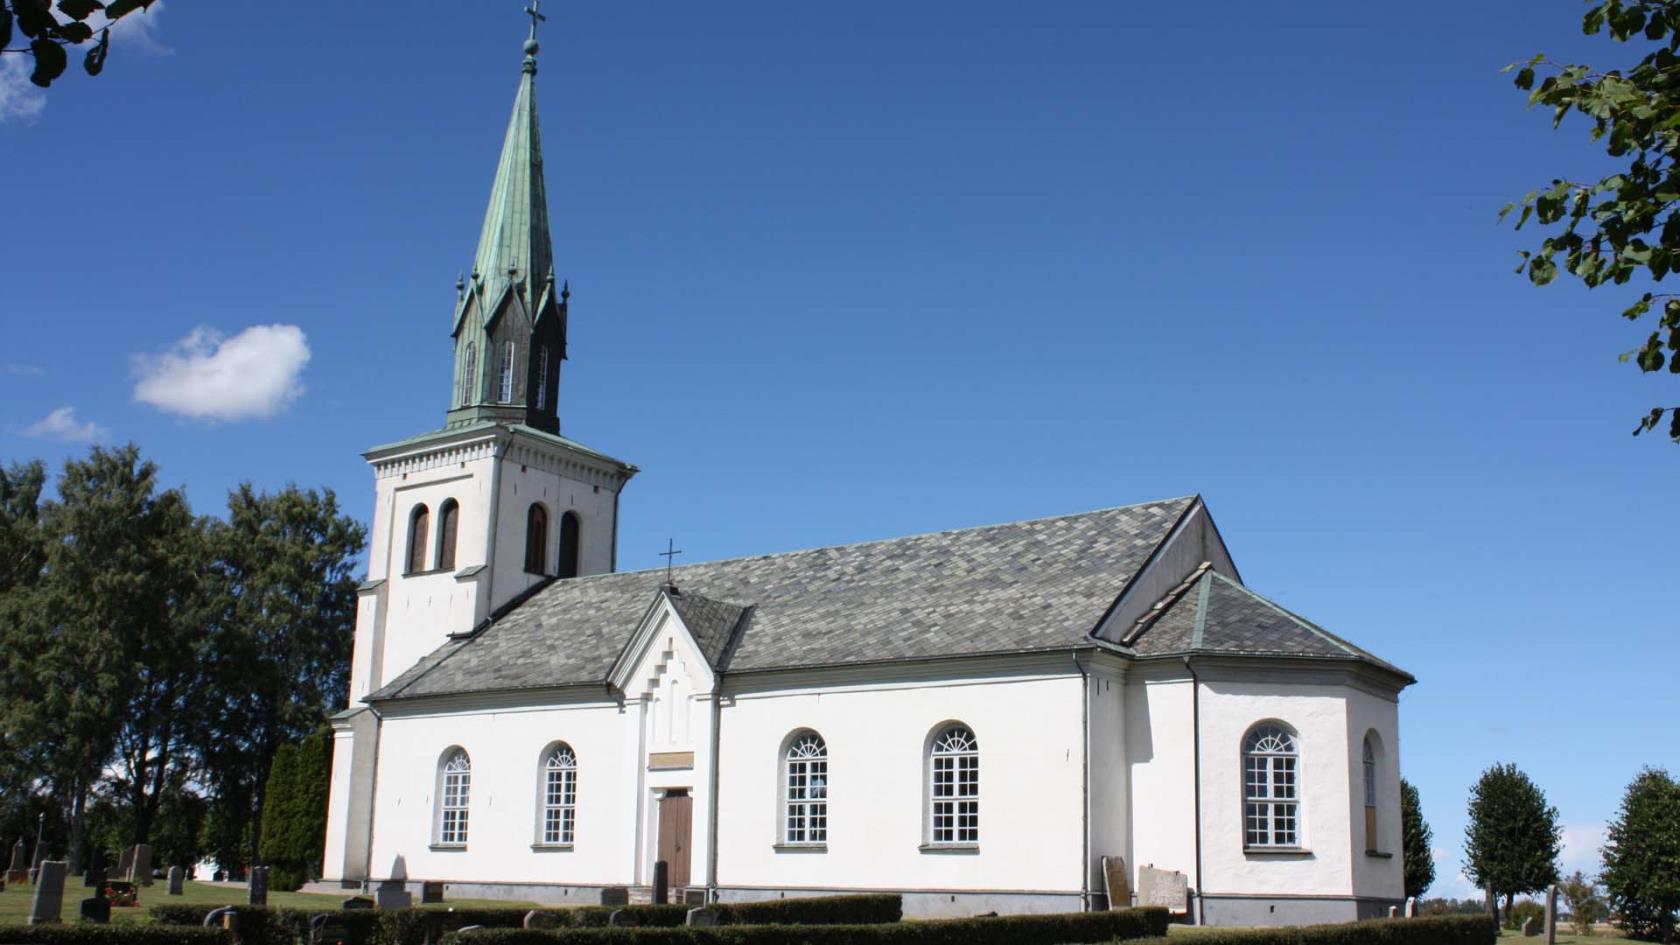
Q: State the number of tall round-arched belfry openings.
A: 4